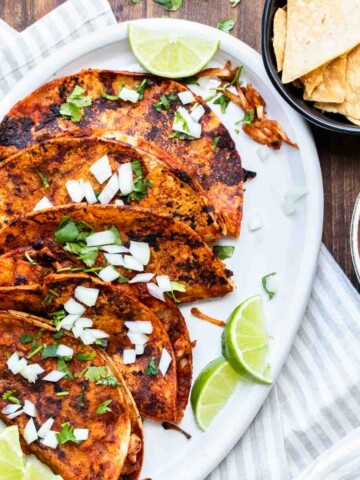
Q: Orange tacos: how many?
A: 5